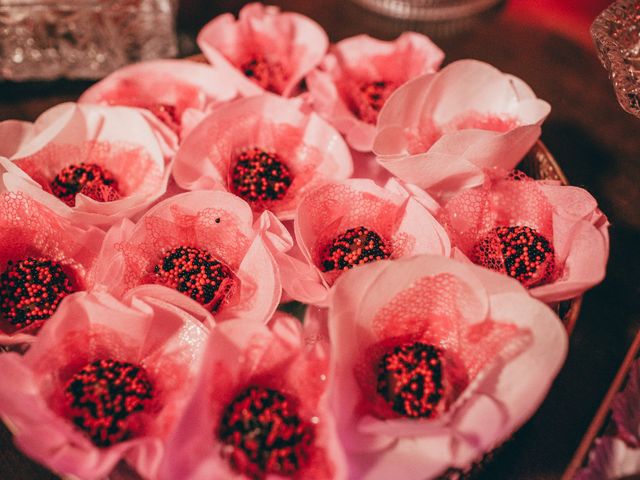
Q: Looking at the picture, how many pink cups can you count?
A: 13